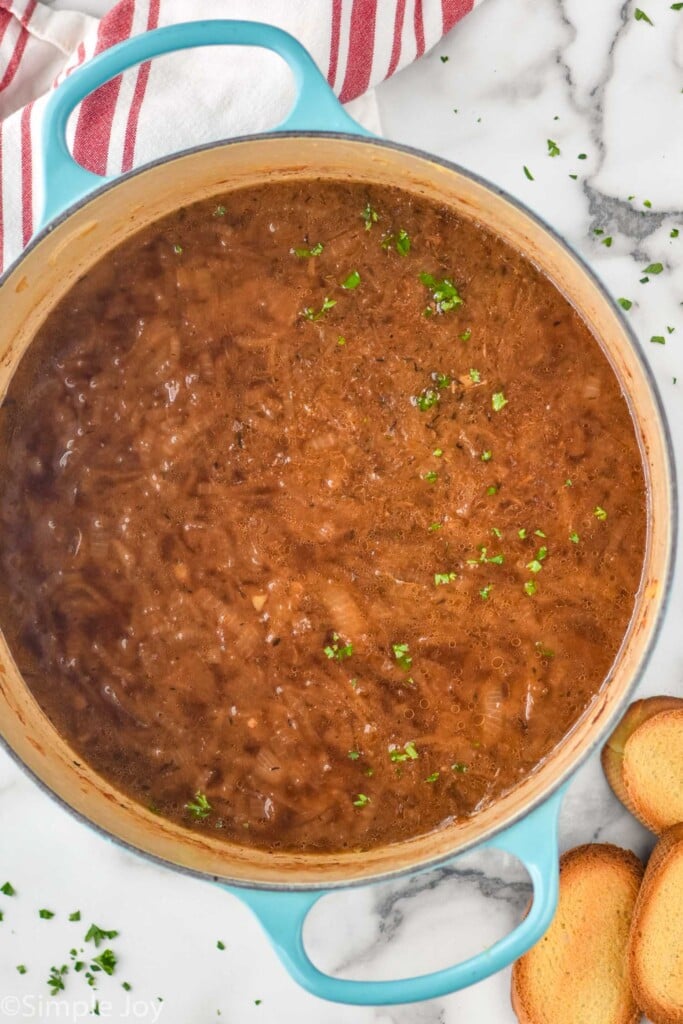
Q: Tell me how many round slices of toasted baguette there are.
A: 3